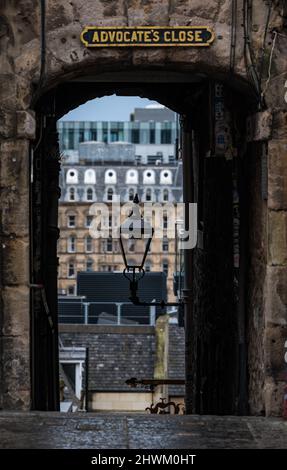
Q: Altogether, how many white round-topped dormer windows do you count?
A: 6